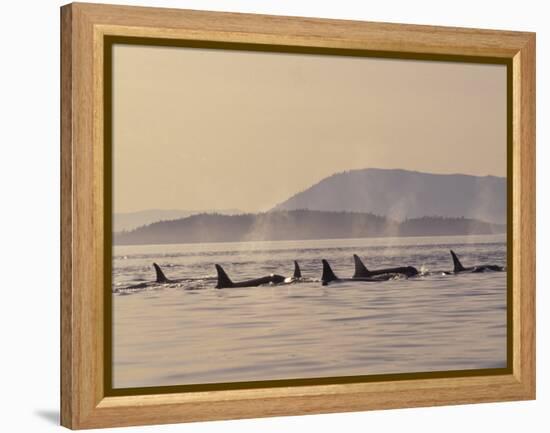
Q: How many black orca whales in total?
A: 6